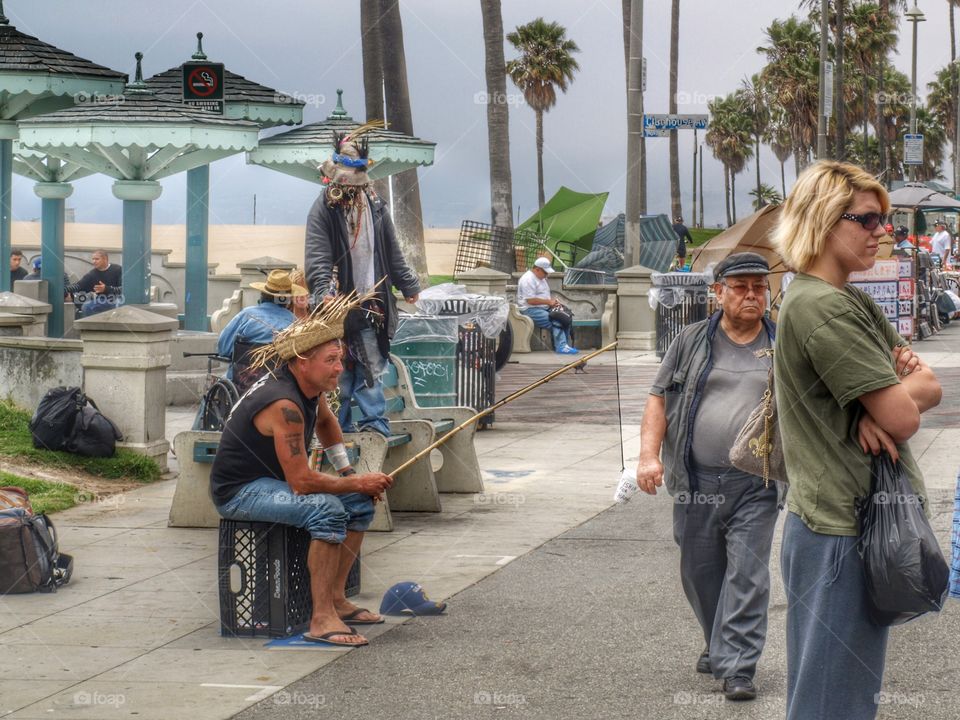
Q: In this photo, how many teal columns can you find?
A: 4